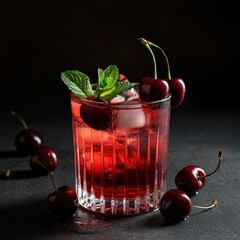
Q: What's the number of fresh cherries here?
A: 8